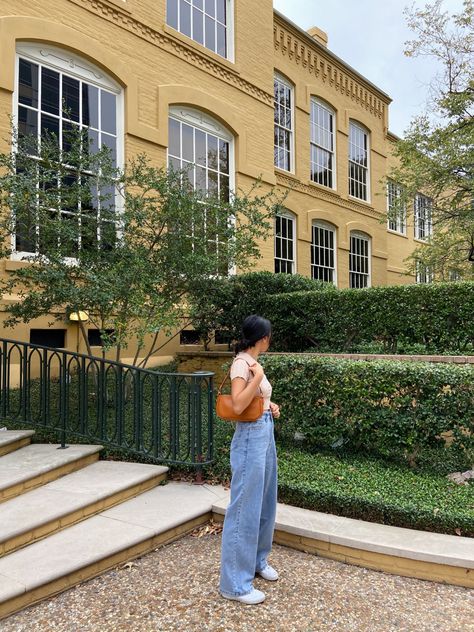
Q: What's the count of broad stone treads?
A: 4